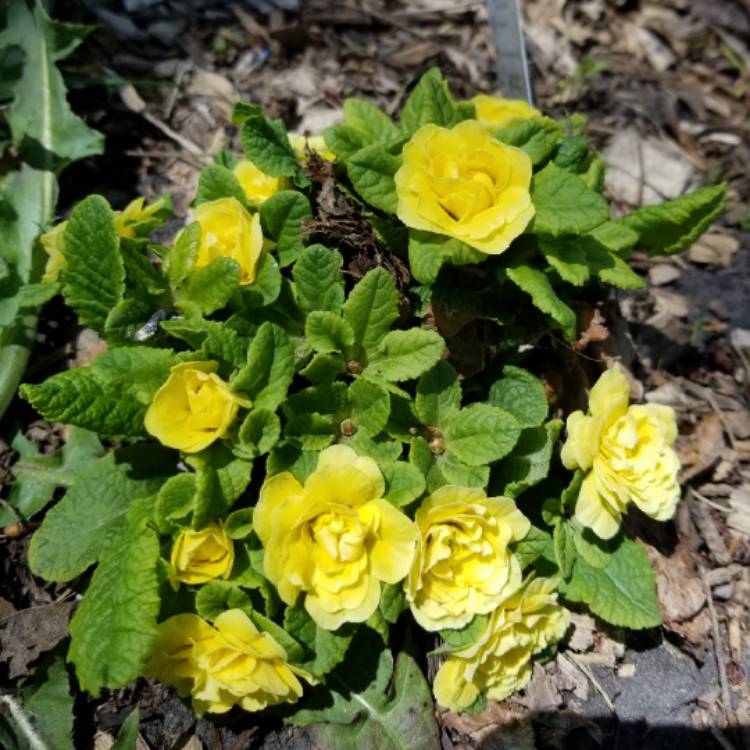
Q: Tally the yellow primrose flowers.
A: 14